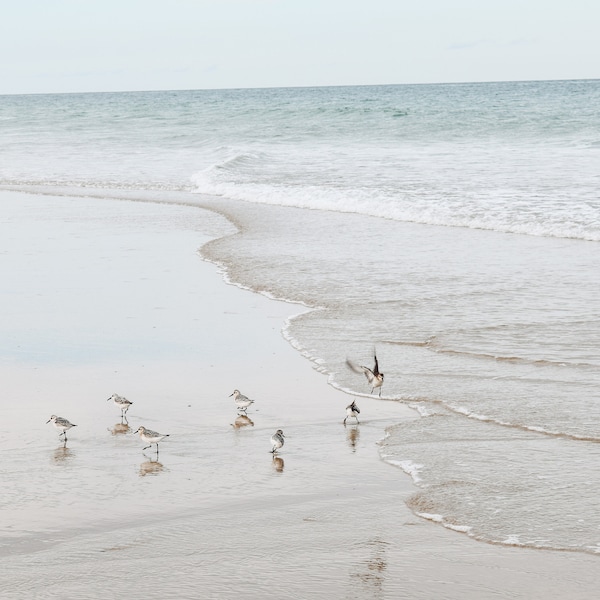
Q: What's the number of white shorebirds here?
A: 7